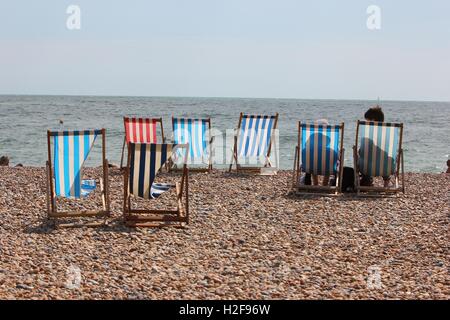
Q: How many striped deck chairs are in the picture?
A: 7